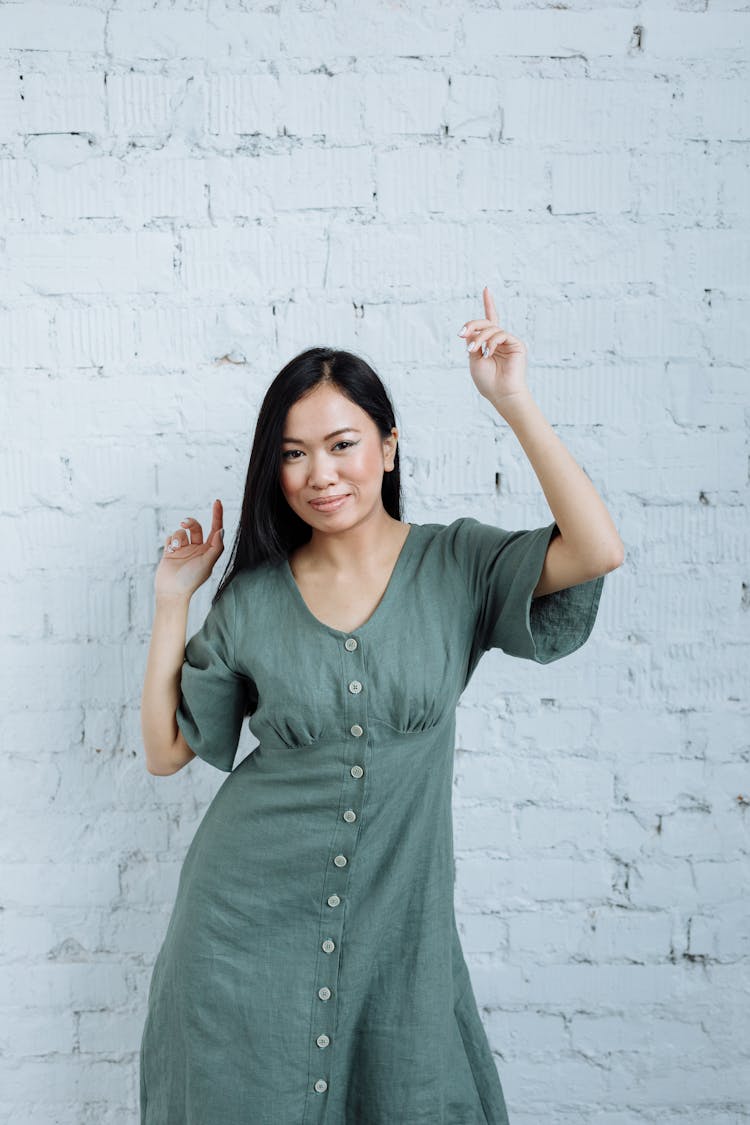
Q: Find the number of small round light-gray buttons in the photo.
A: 11